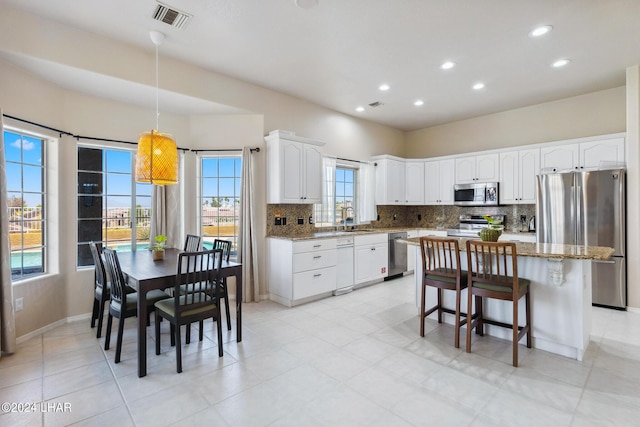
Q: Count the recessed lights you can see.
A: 7